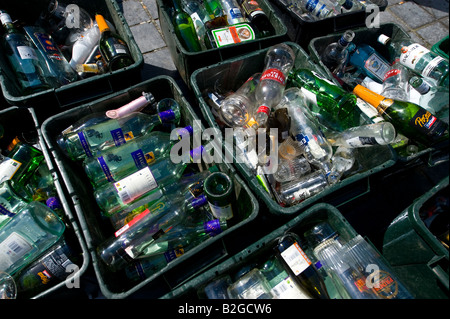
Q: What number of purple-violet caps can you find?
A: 6